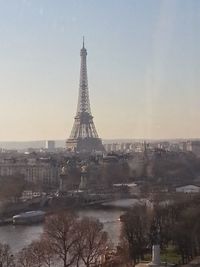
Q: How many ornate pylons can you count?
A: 2